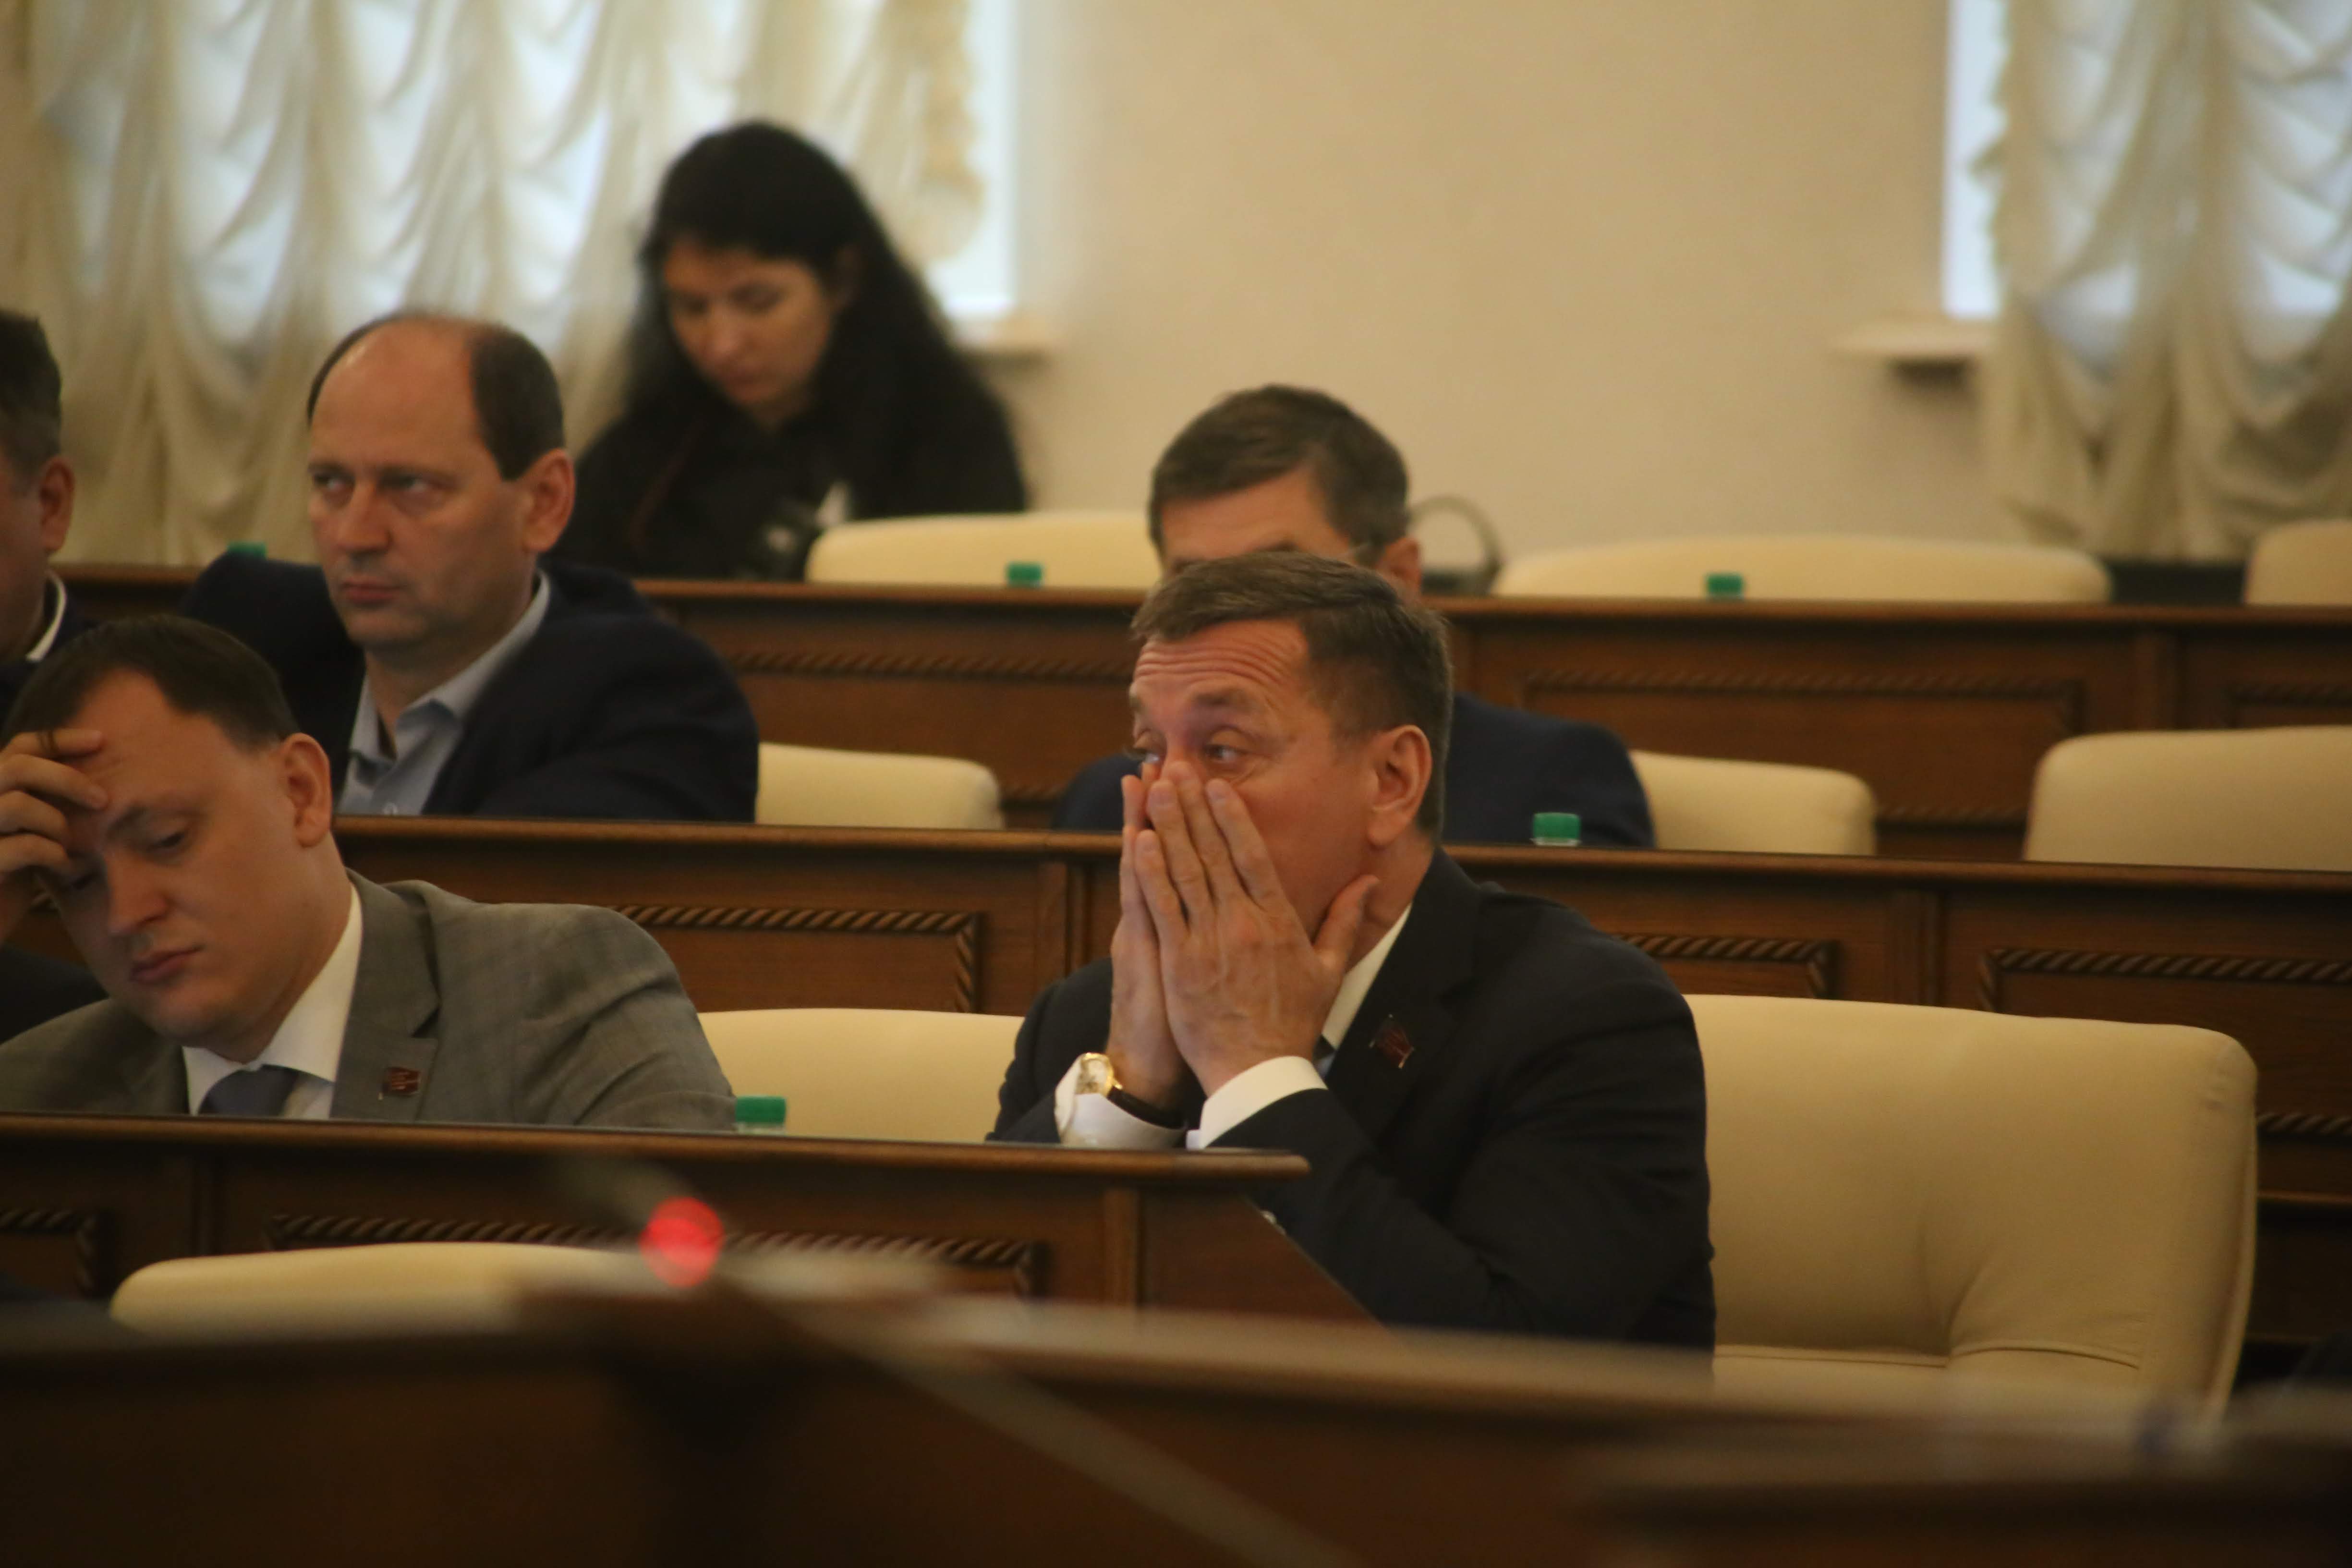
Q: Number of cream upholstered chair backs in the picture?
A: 9